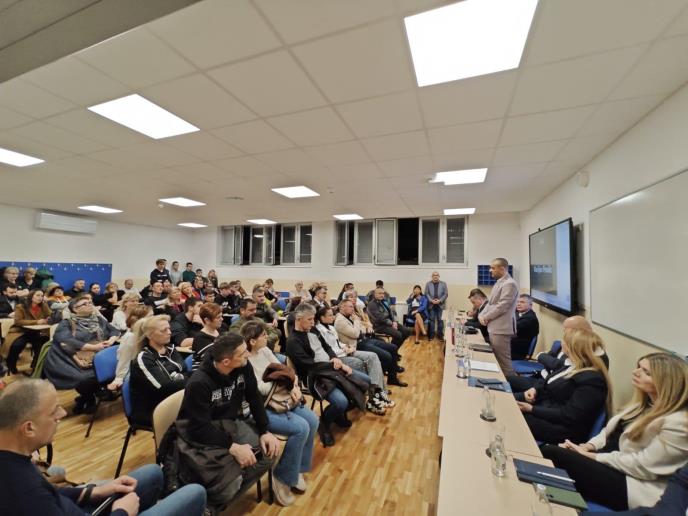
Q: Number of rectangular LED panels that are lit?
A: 11